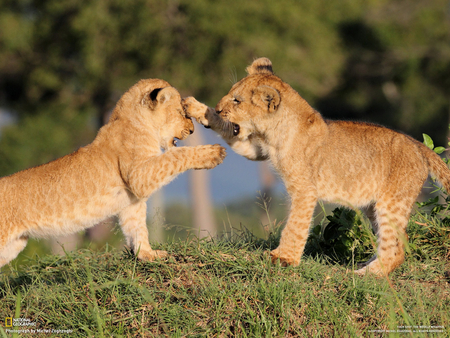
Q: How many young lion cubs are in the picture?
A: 2